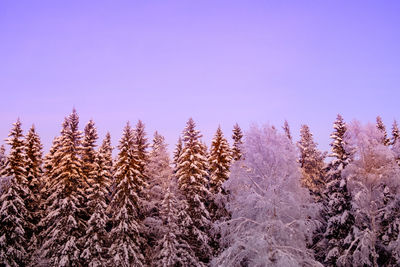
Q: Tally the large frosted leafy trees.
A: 2